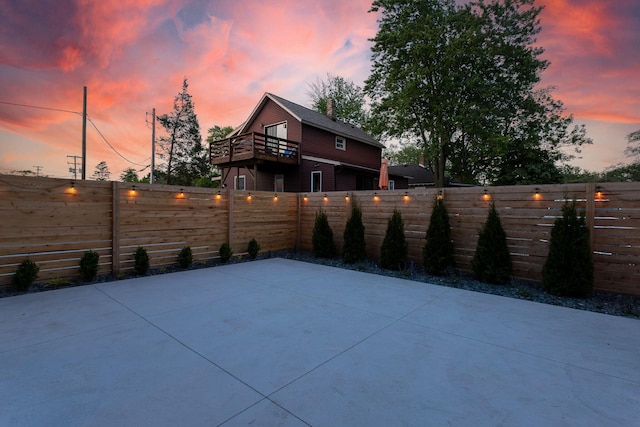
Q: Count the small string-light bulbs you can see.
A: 15